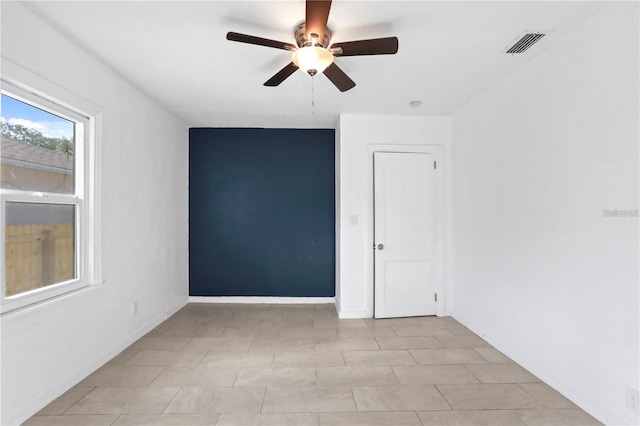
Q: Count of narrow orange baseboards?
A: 0